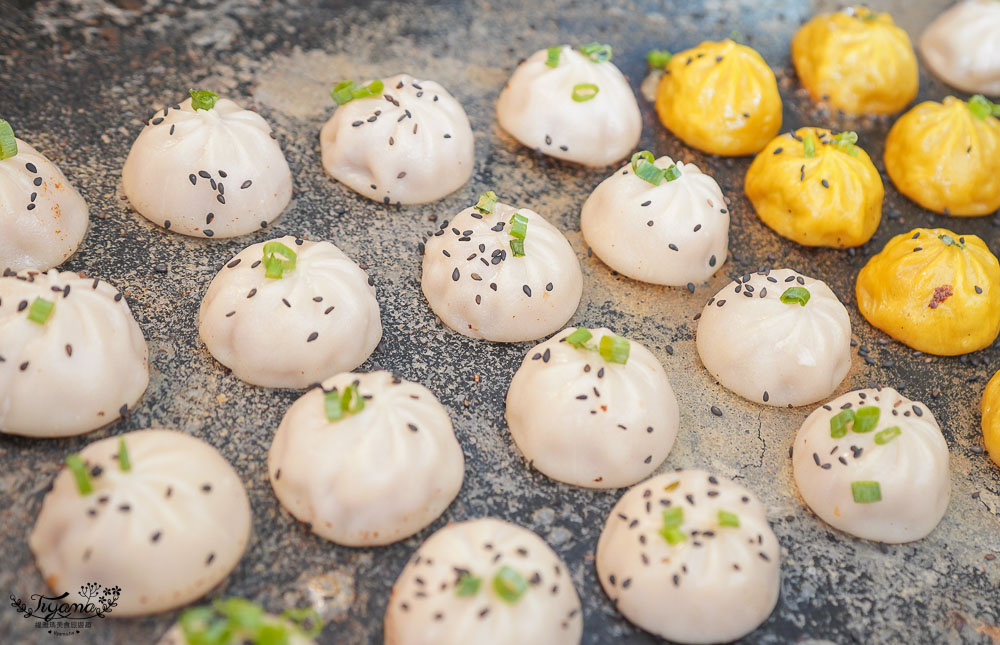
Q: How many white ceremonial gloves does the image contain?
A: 0